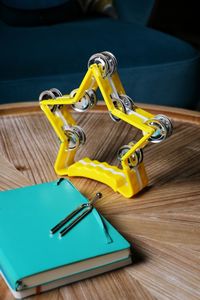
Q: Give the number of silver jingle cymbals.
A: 14